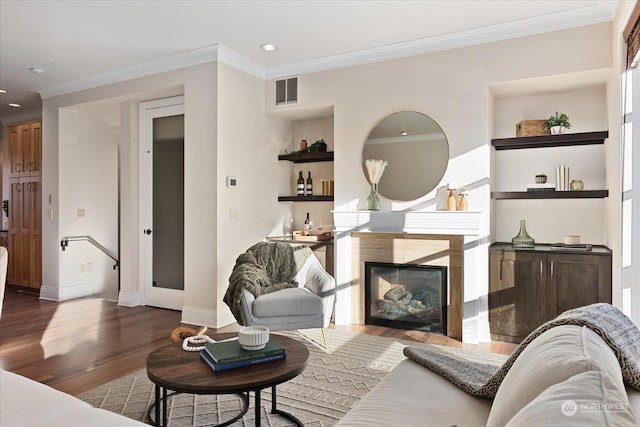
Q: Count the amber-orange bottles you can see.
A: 2